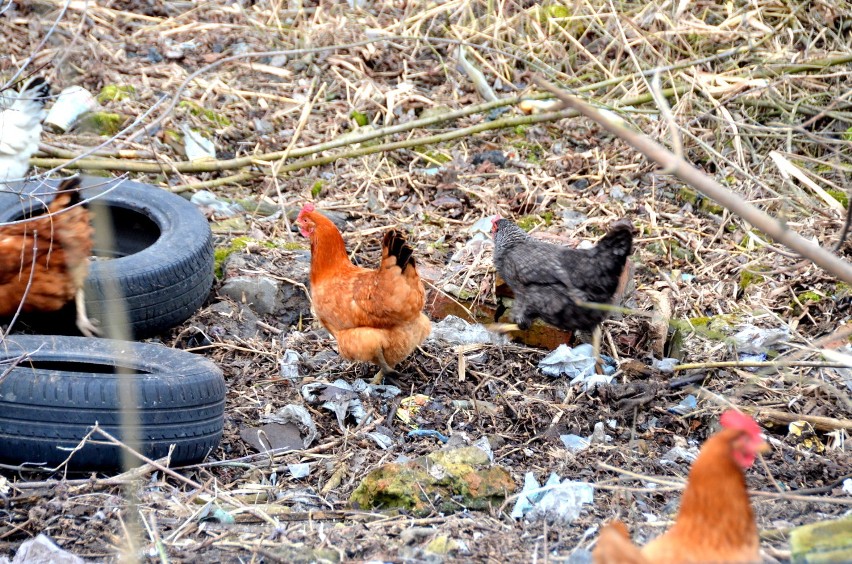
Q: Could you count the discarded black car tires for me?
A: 2